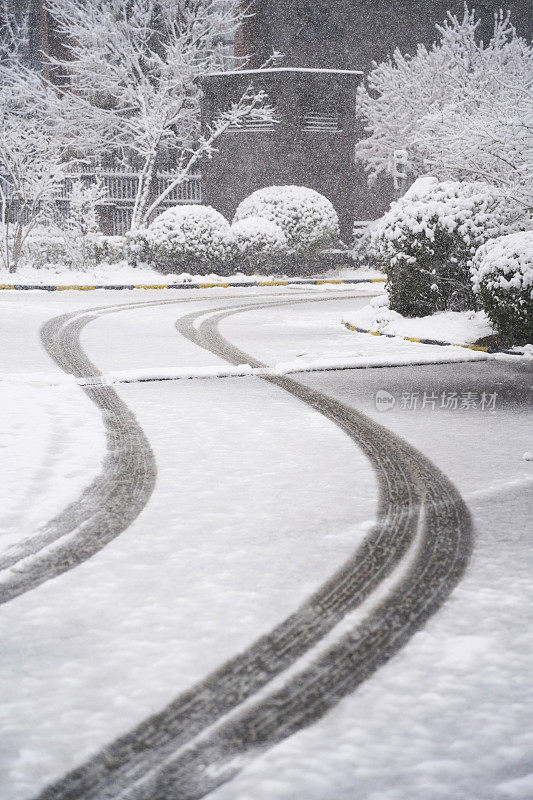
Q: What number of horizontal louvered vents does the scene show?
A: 2